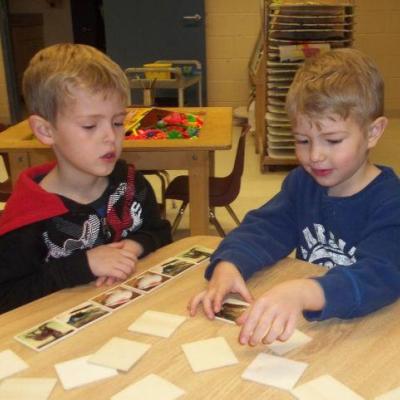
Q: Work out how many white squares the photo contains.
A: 11